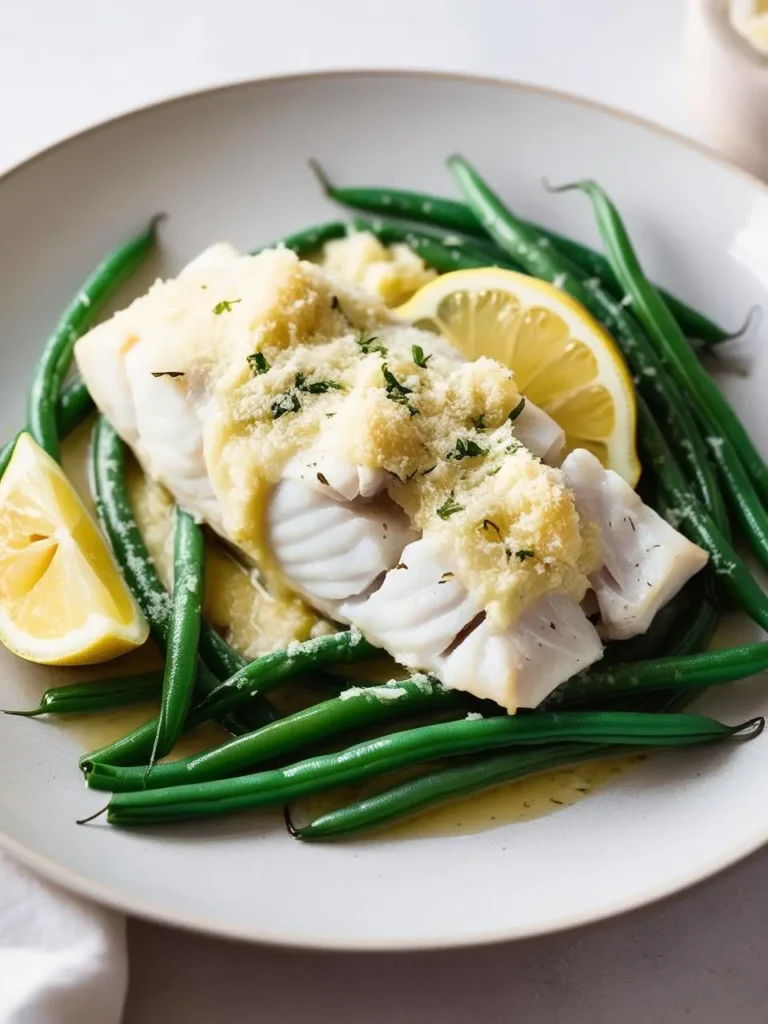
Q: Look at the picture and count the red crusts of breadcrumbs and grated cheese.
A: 0